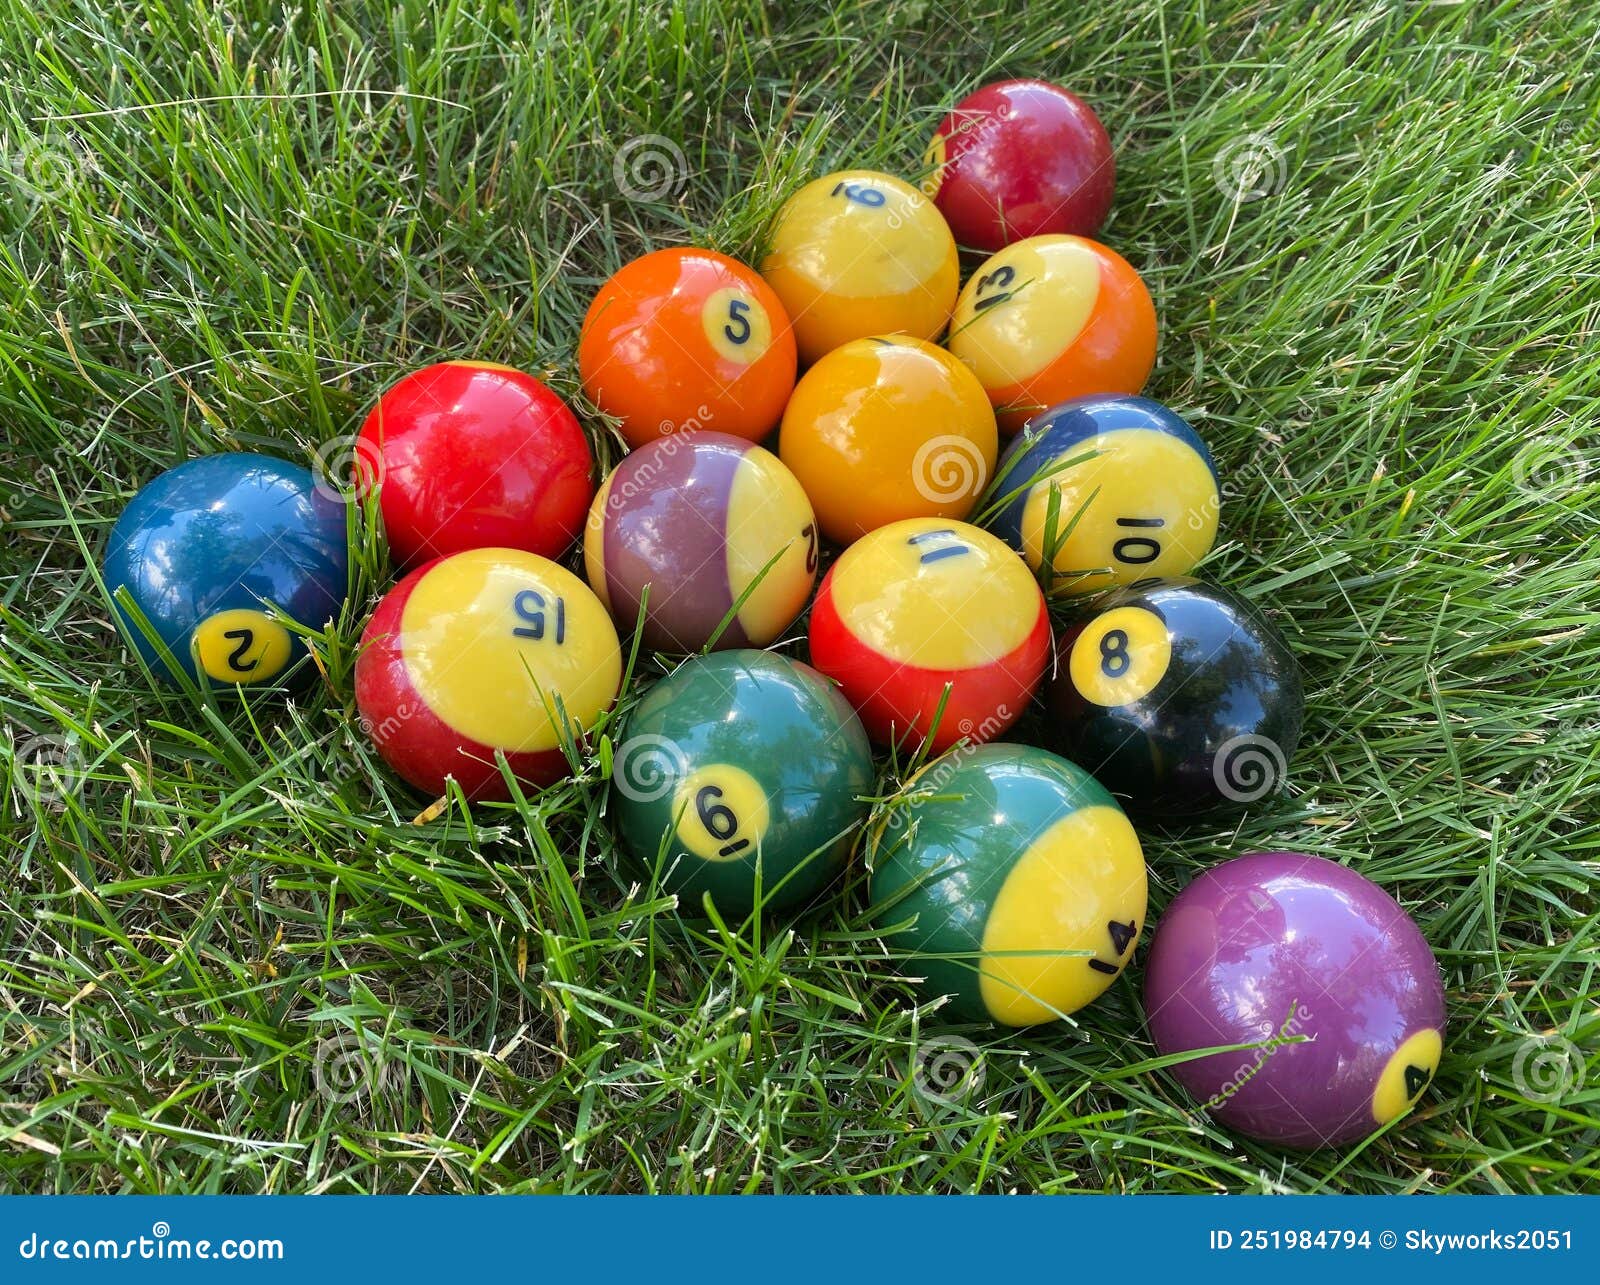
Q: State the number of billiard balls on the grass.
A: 15